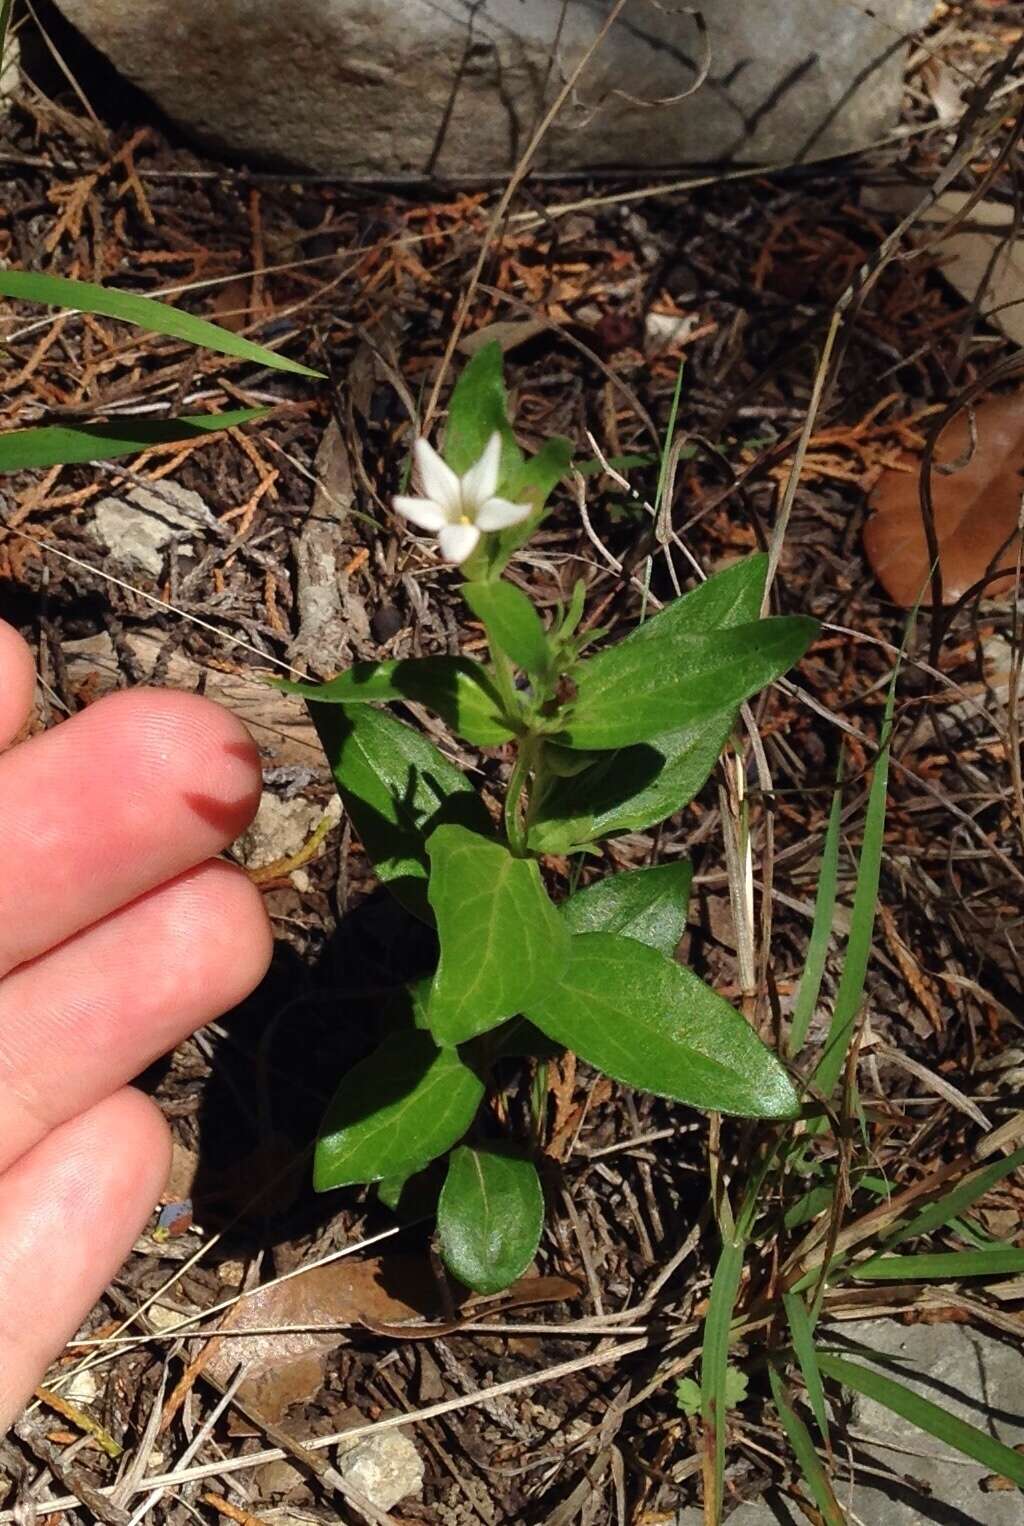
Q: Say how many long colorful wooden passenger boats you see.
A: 0